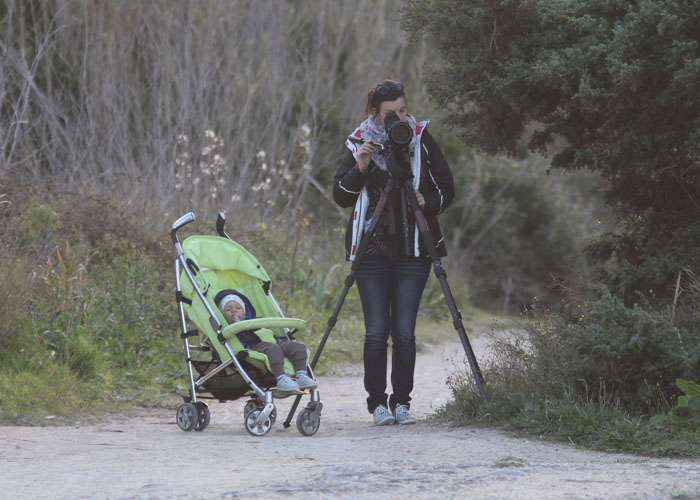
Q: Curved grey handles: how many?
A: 2